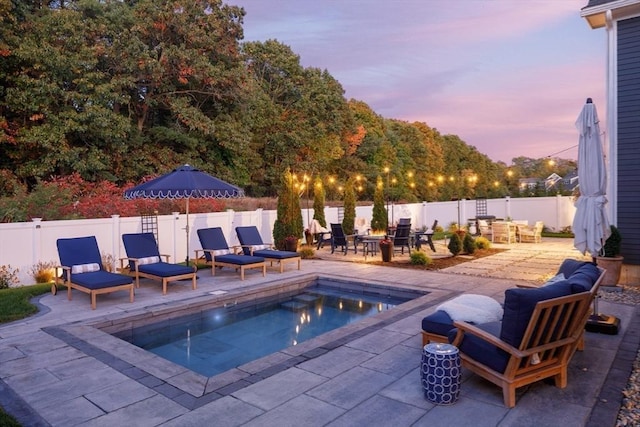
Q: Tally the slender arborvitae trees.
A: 4